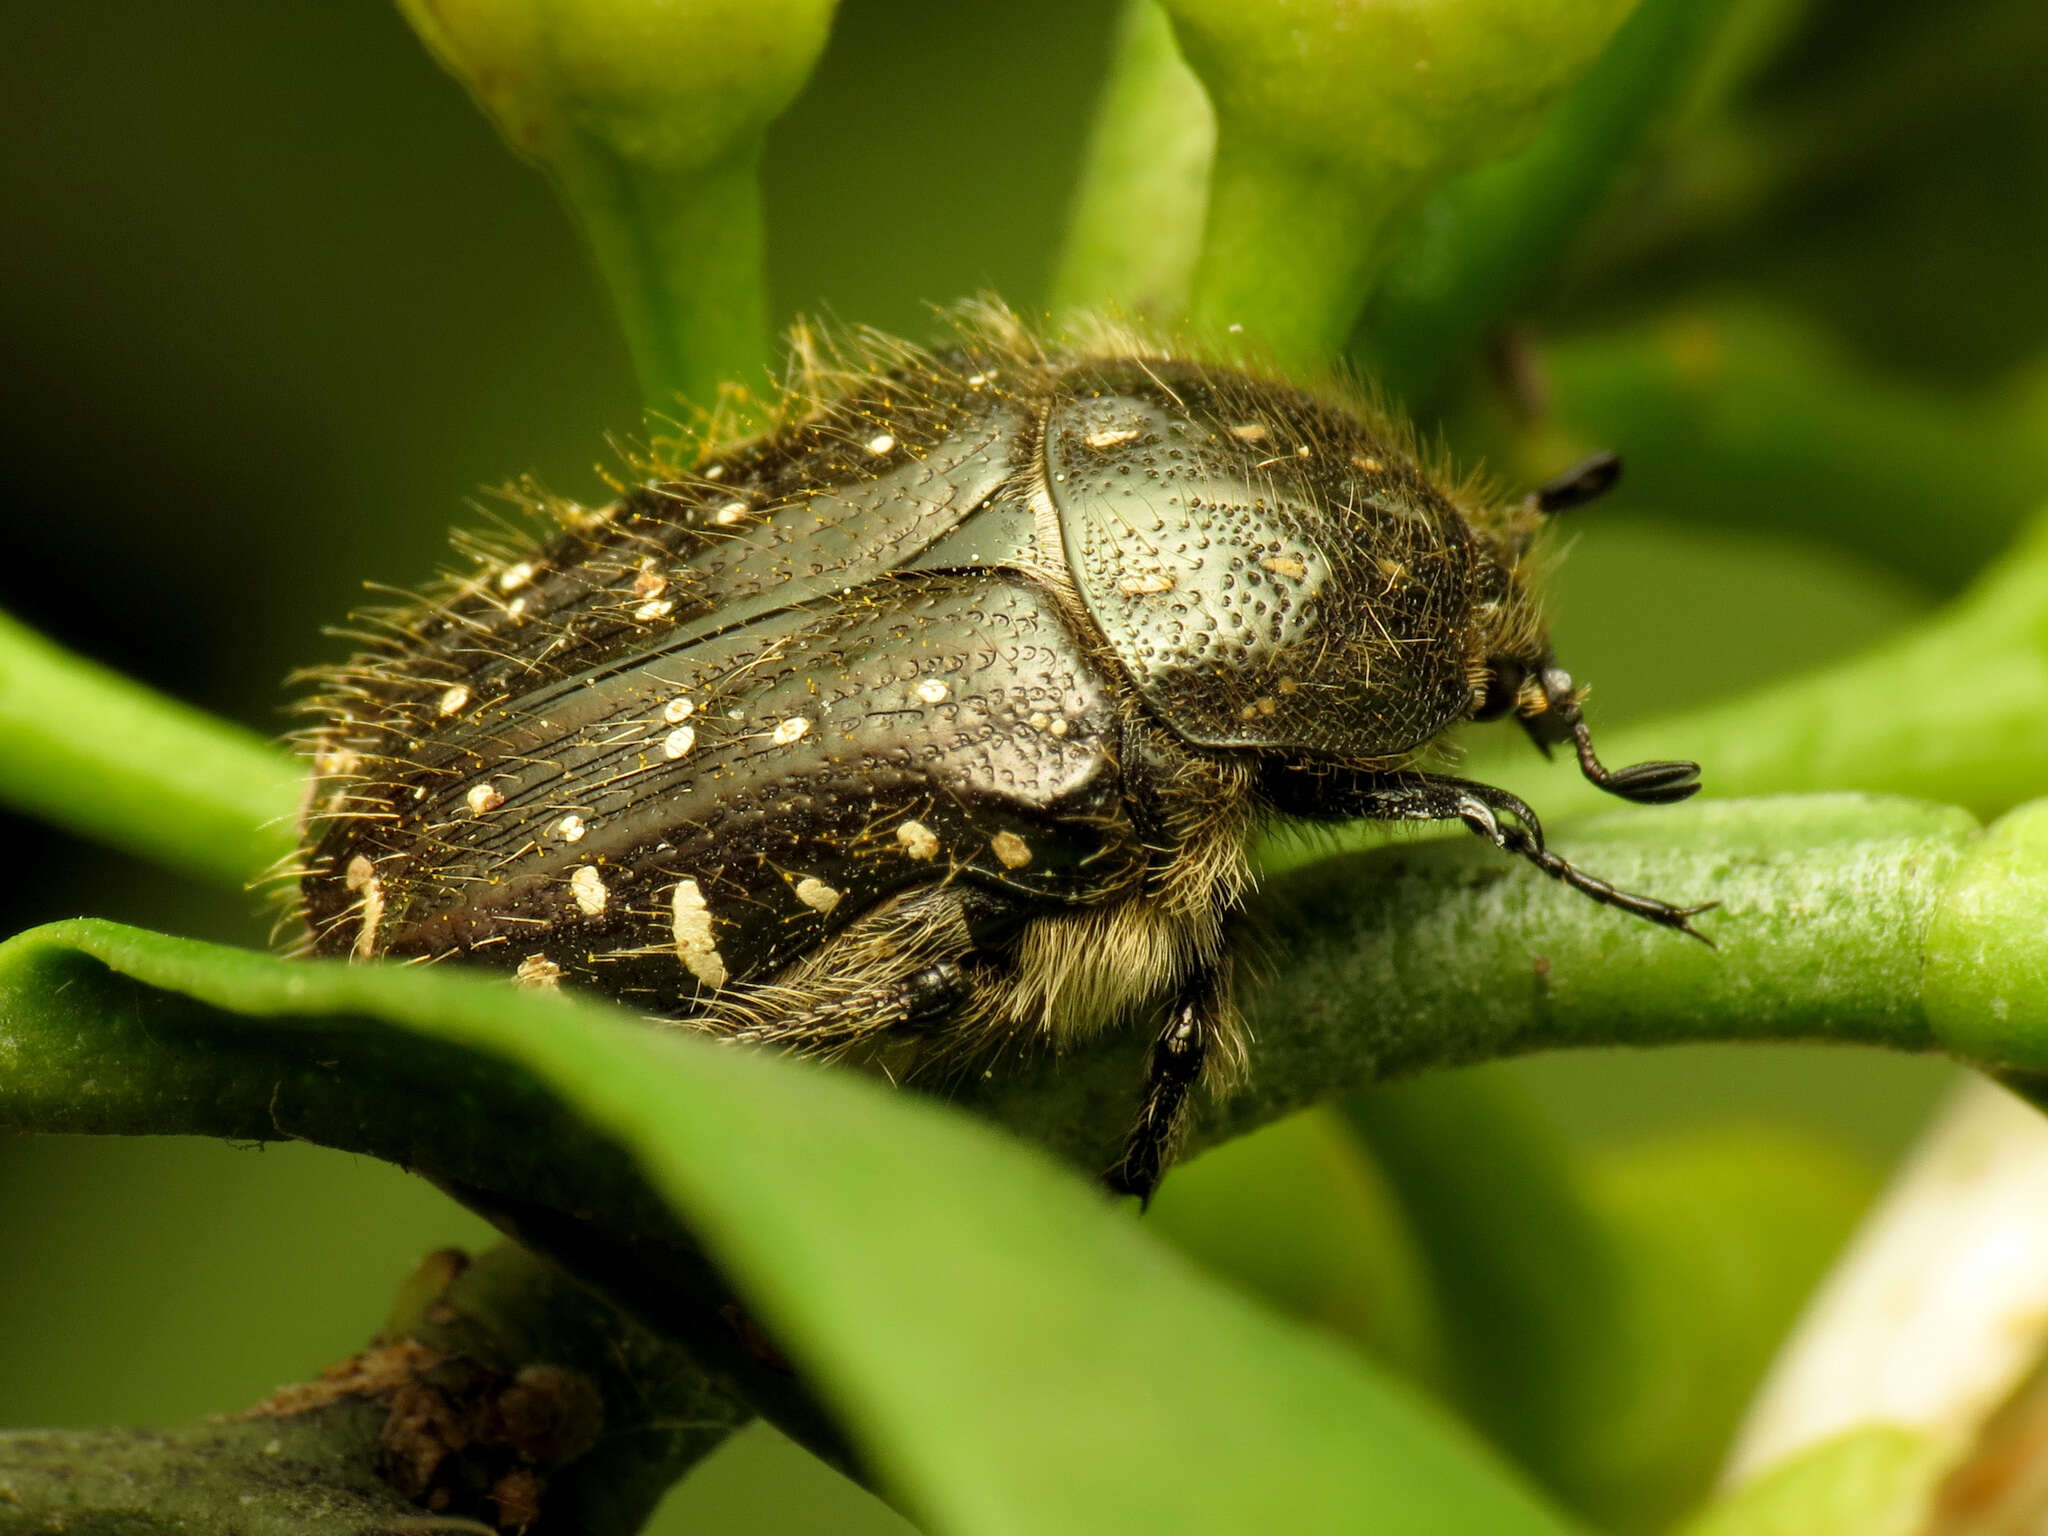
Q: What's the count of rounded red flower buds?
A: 0